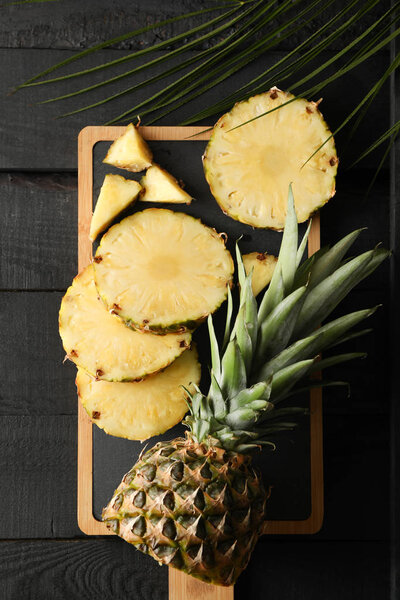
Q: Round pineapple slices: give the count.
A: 4